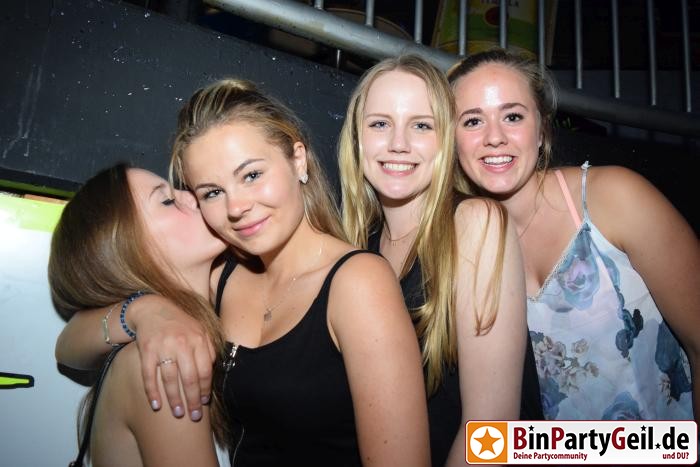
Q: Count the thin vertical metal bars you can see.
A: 10